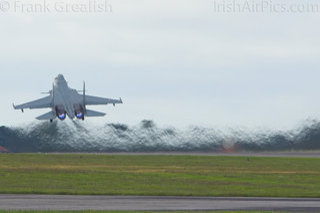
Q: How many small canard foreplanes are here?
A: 2